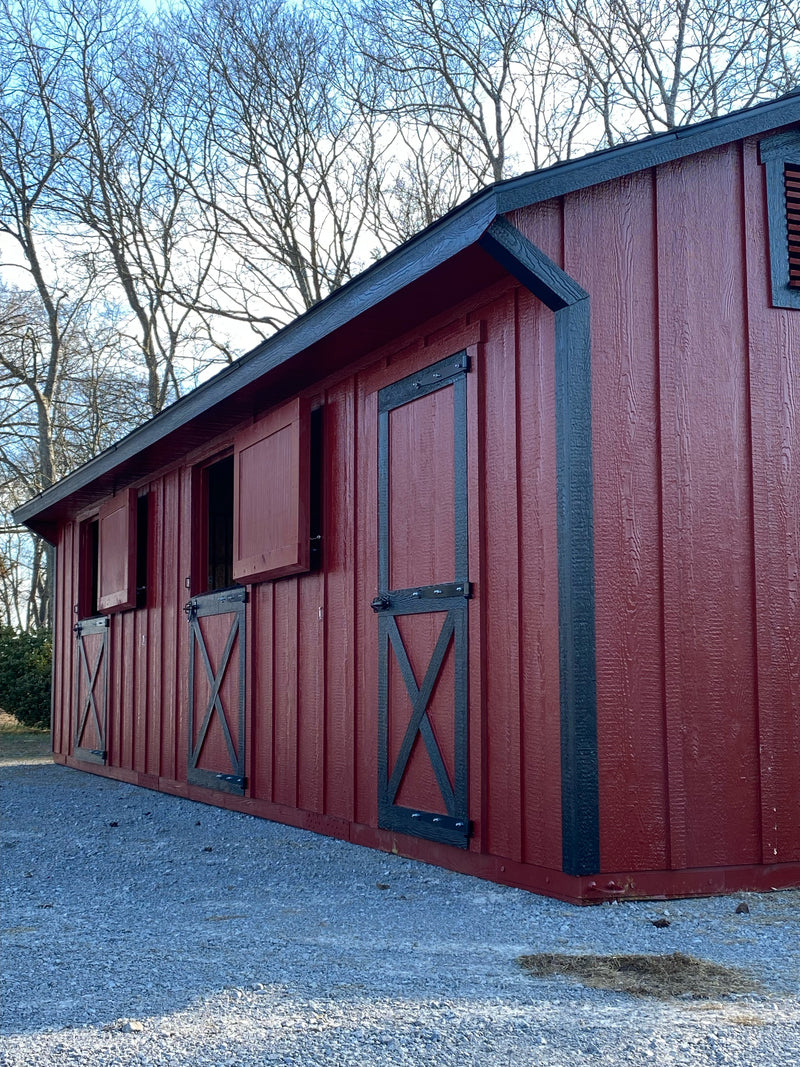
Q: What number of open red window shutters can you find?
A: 2